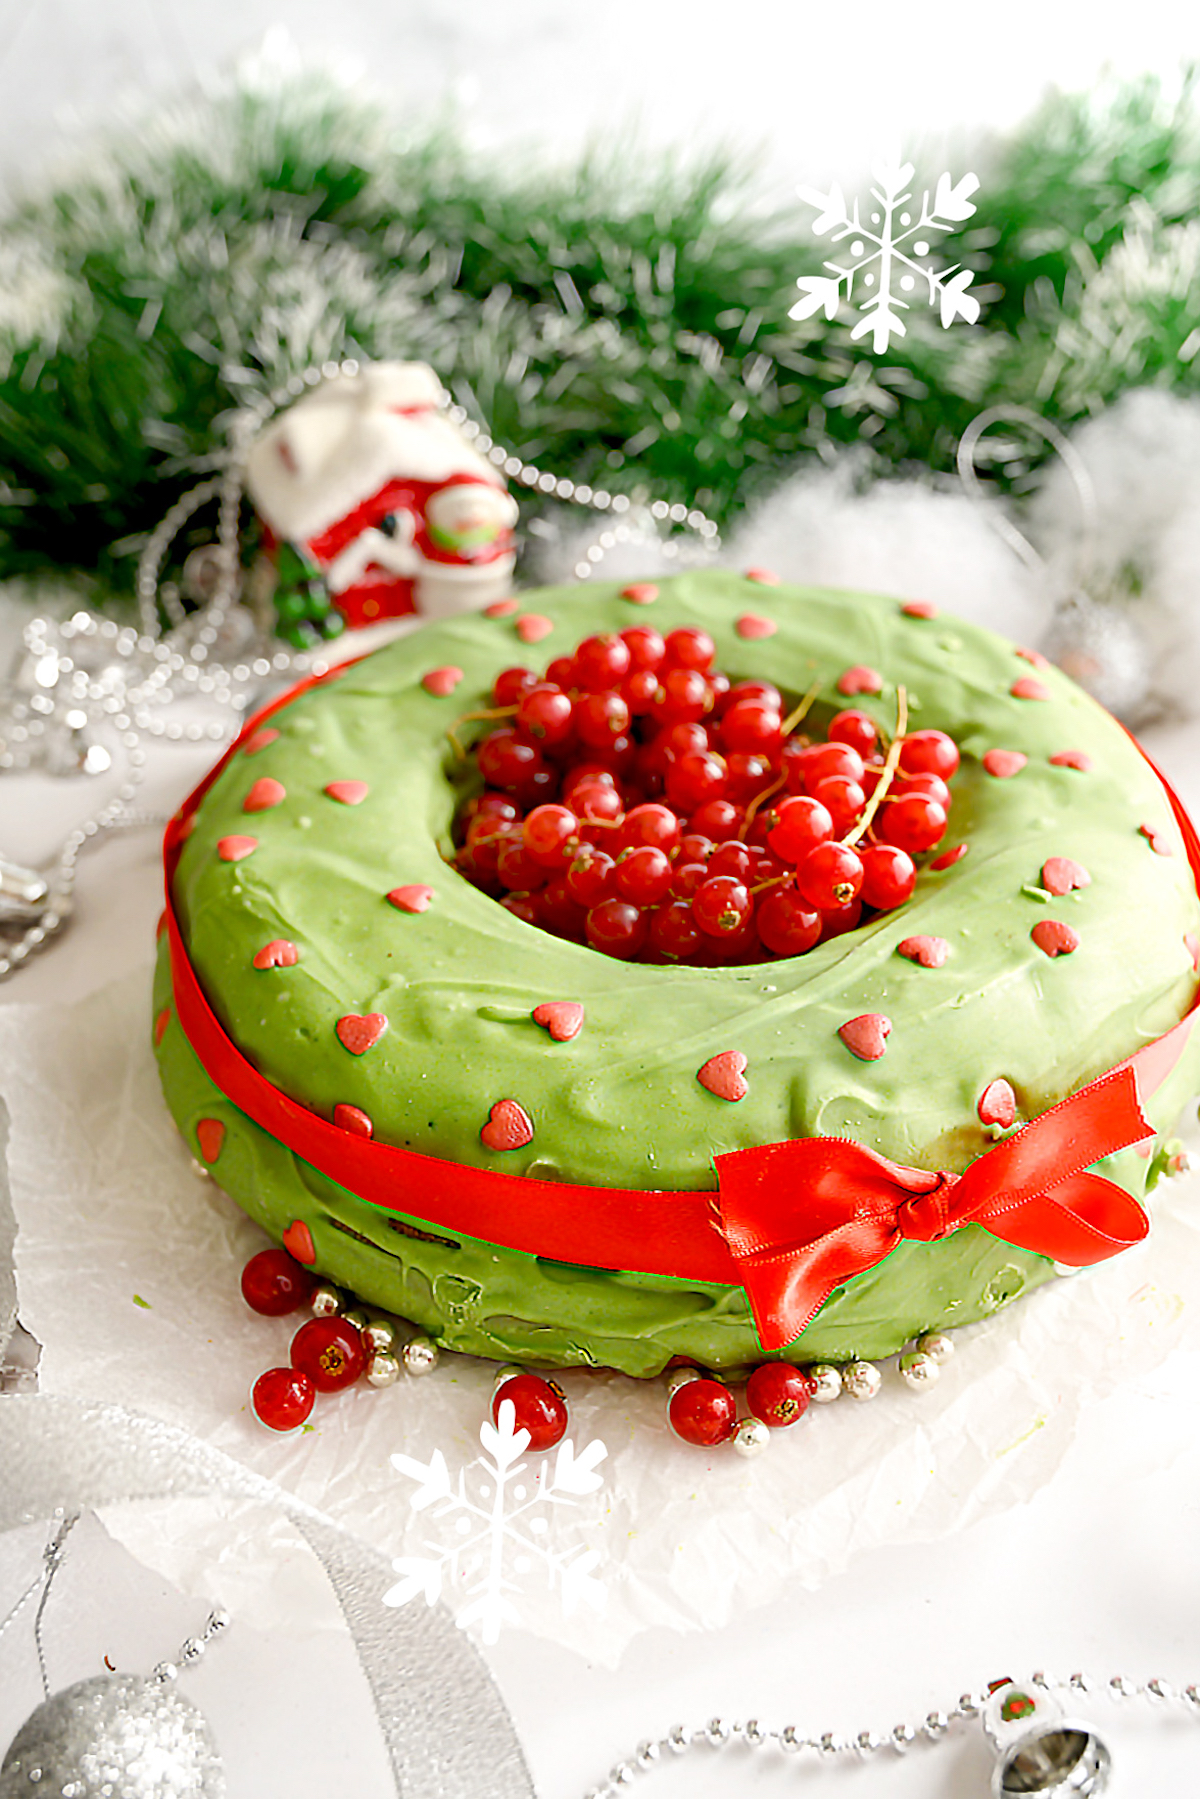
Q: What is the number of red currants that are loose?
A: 6